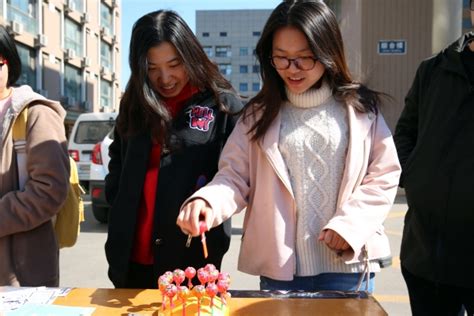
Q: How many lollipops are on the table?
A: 13